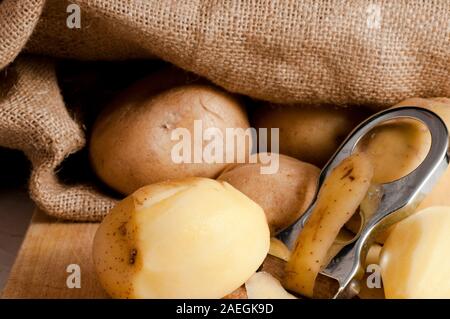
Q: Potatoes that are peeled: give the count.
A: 2